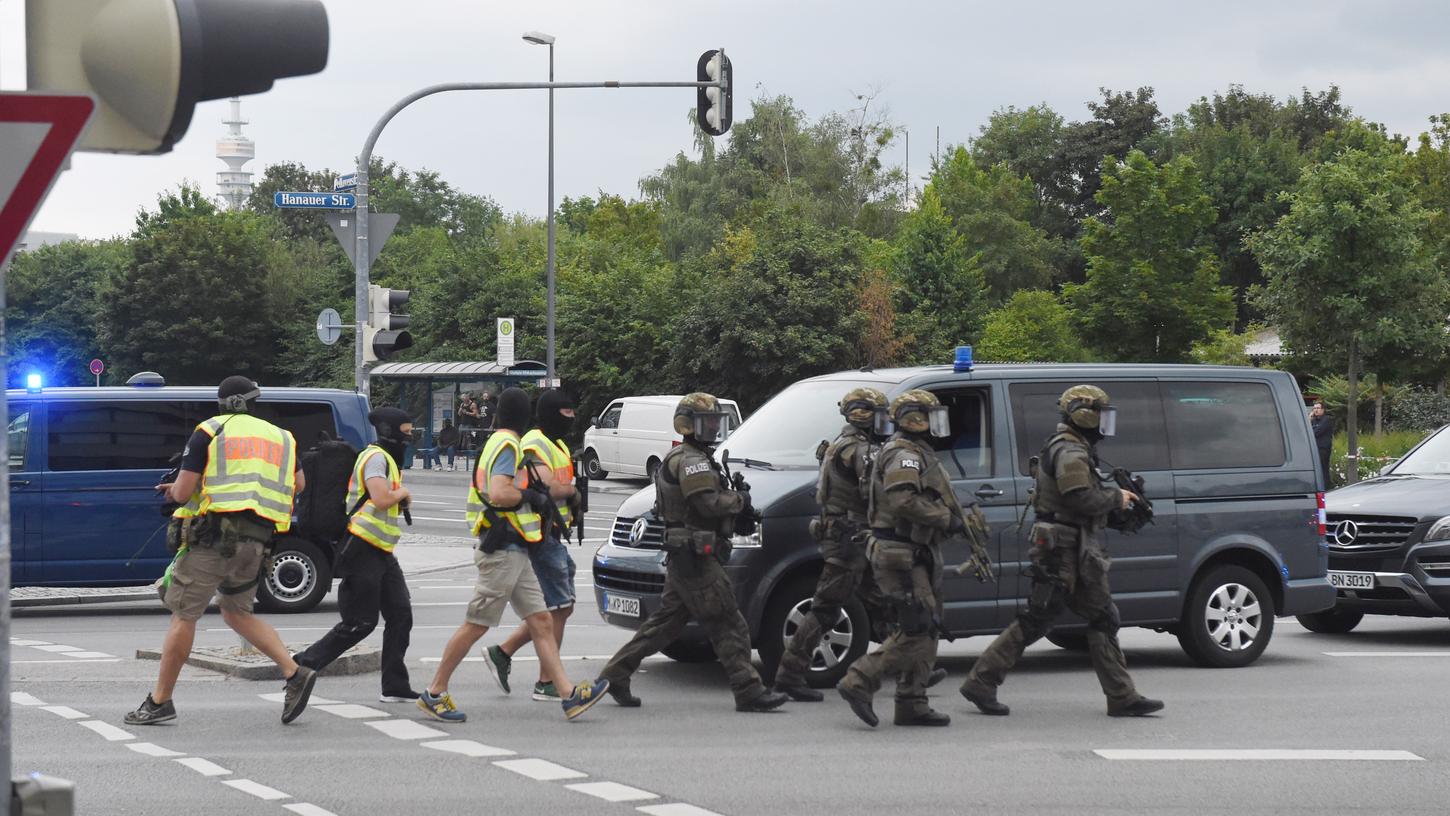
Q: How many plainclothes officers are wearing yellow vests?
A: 4